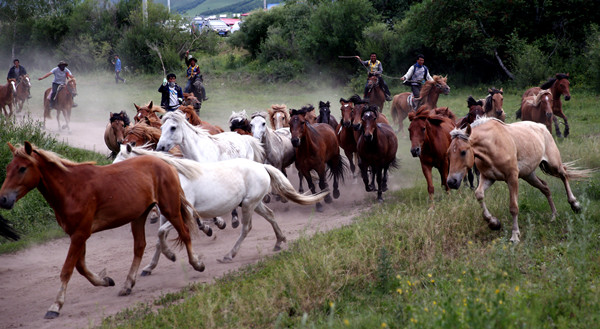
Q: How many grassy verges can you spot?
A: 2